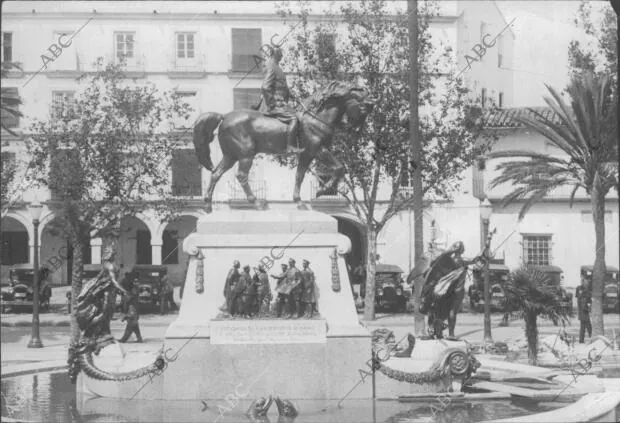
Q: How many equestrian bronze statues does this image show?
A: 1